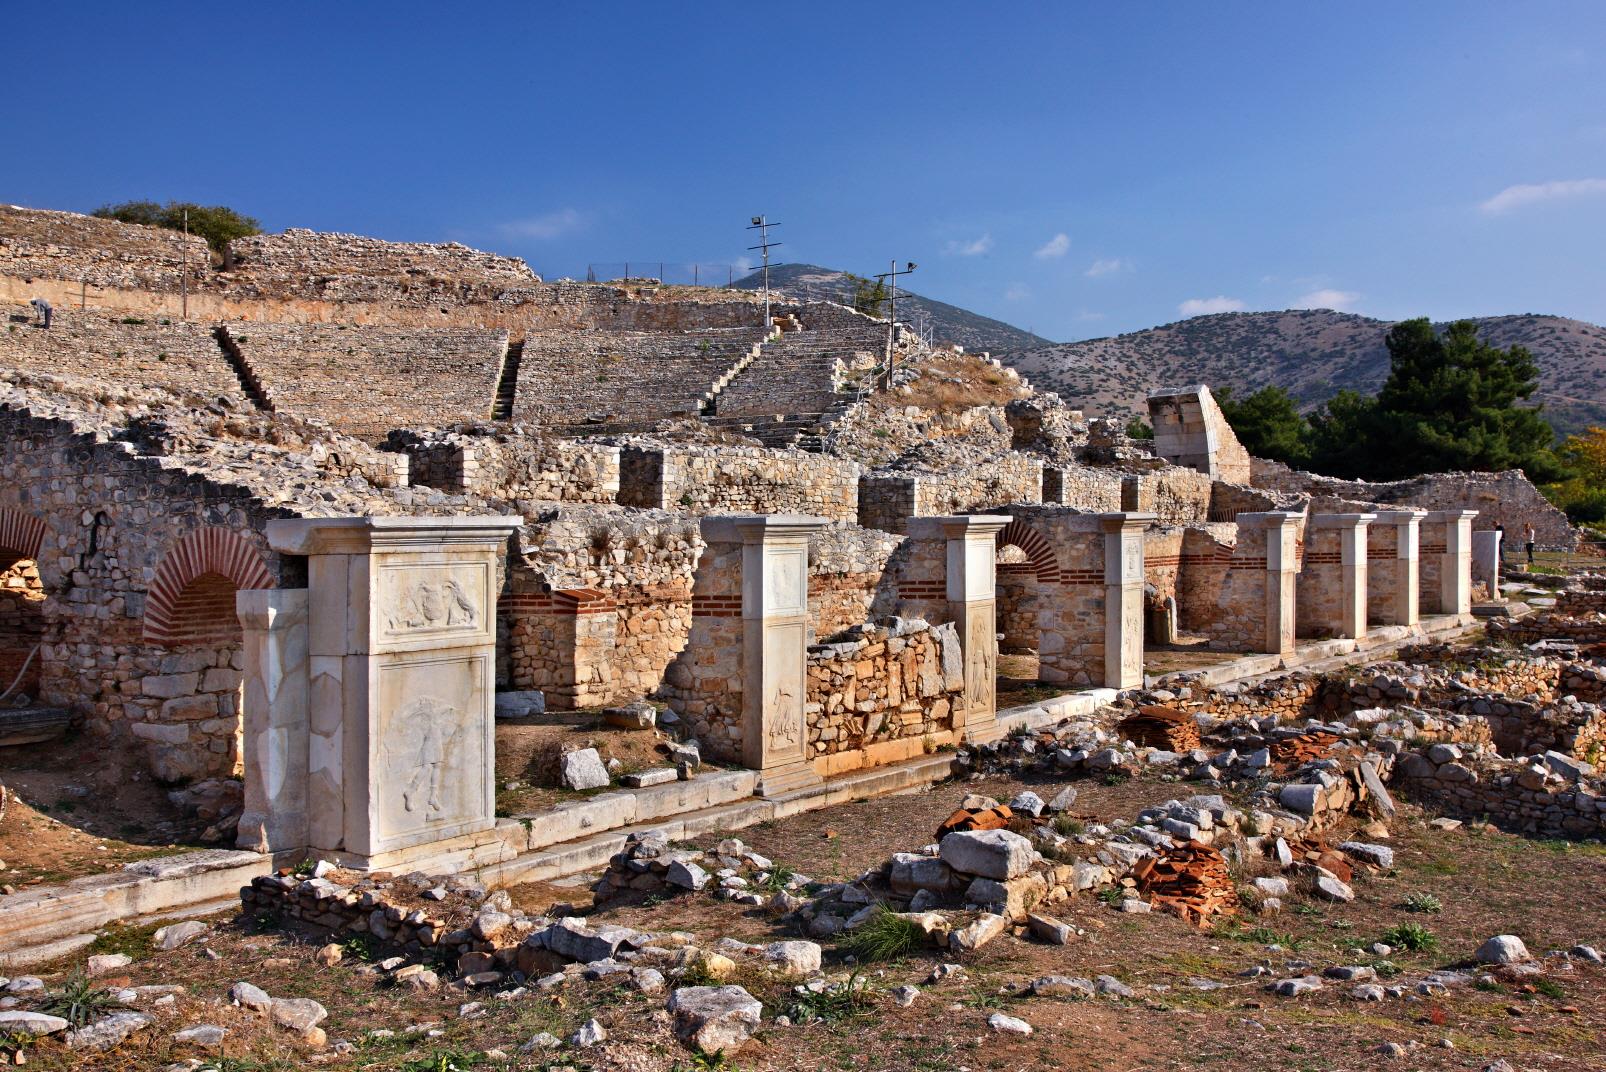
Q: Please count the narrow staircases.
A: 3